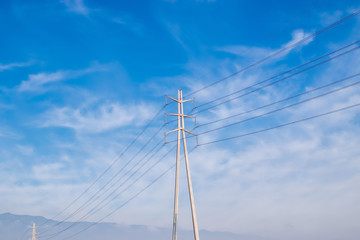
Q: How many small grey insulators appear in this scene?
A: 6